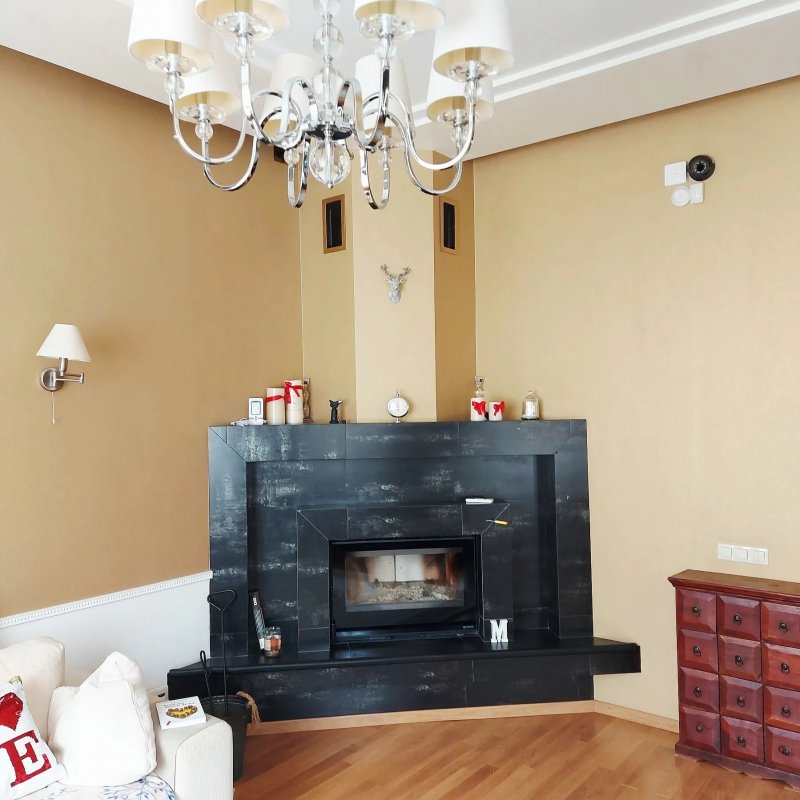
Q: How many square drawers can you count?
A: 12